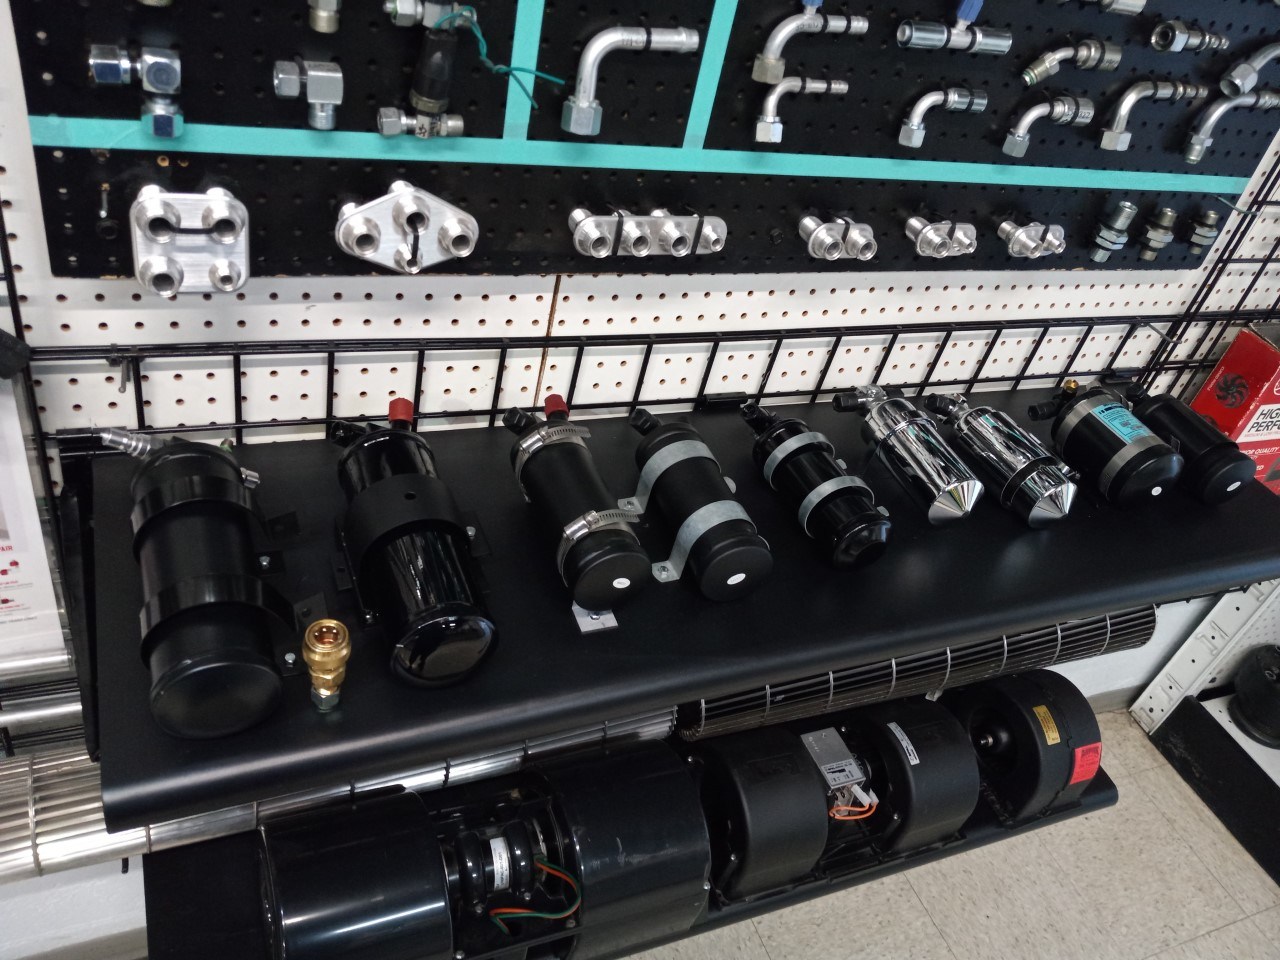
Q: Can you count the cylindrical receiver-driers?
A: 9